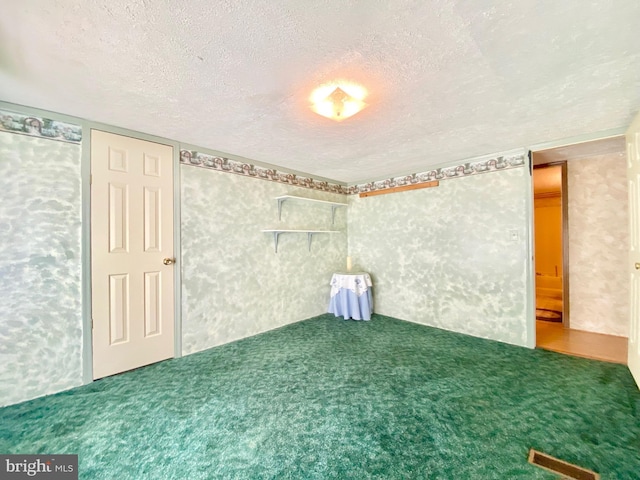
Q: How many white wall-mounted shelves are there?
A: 2